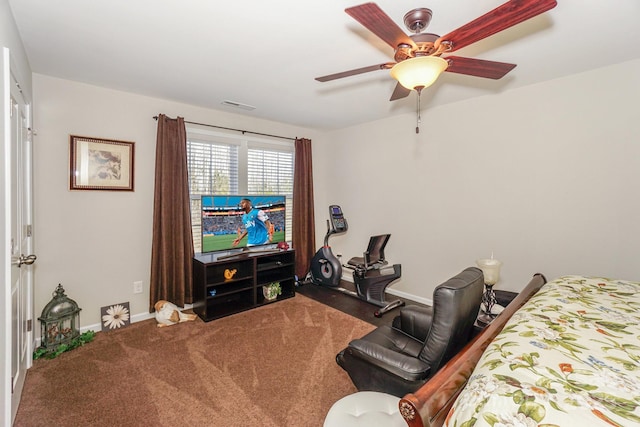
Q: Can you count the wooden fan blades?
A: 5